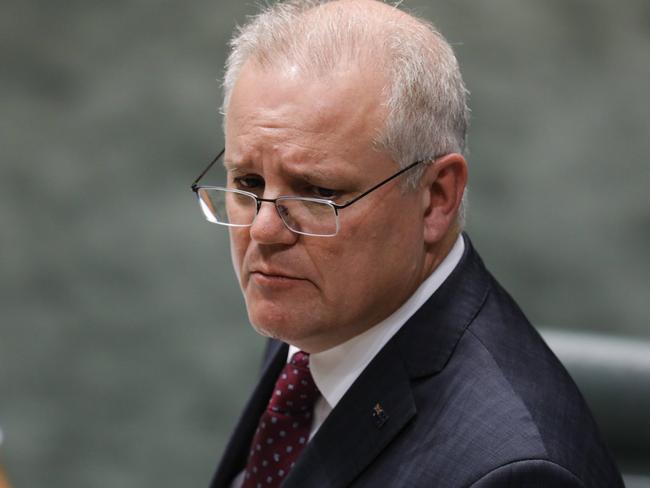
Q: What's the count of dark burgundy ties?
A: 1